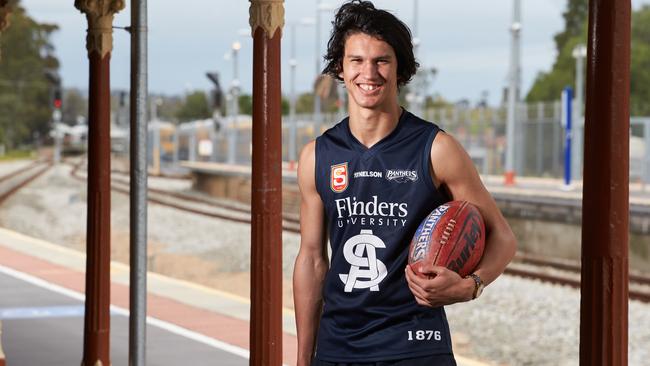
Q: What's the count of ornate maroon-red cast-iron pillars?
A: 3